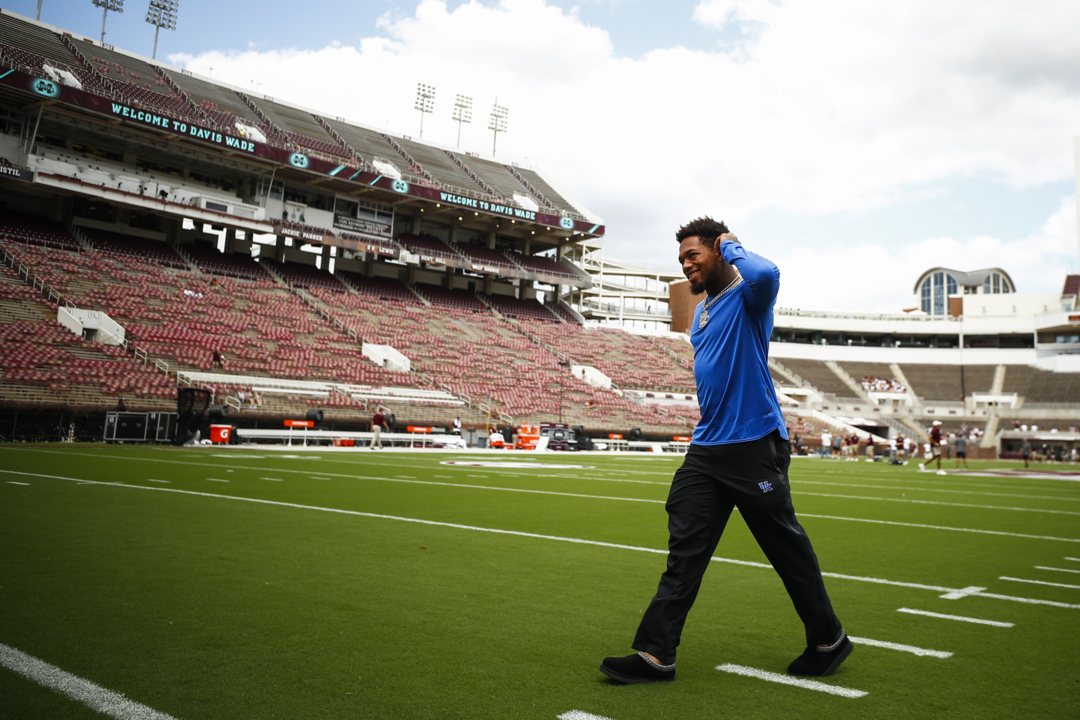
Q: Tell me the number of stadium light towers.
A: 5